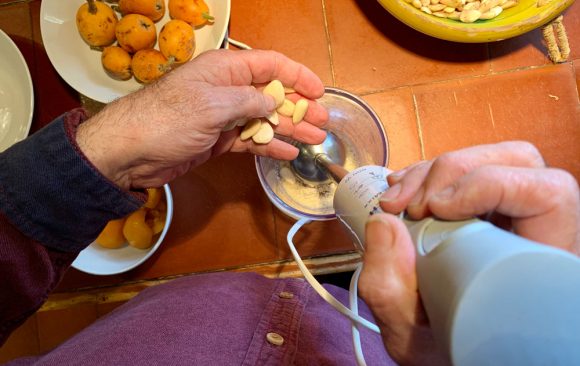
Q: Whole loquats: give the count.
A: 7